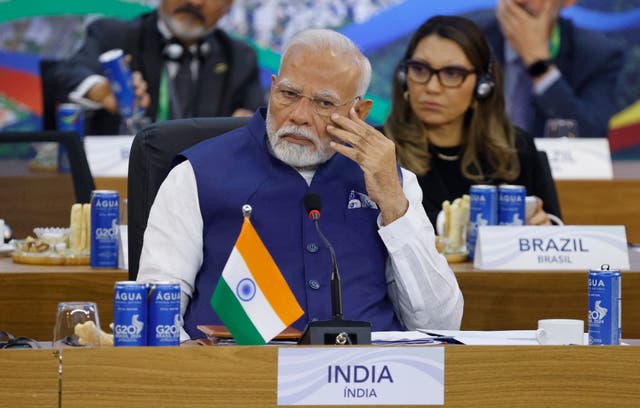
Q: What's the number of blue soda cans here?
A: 8